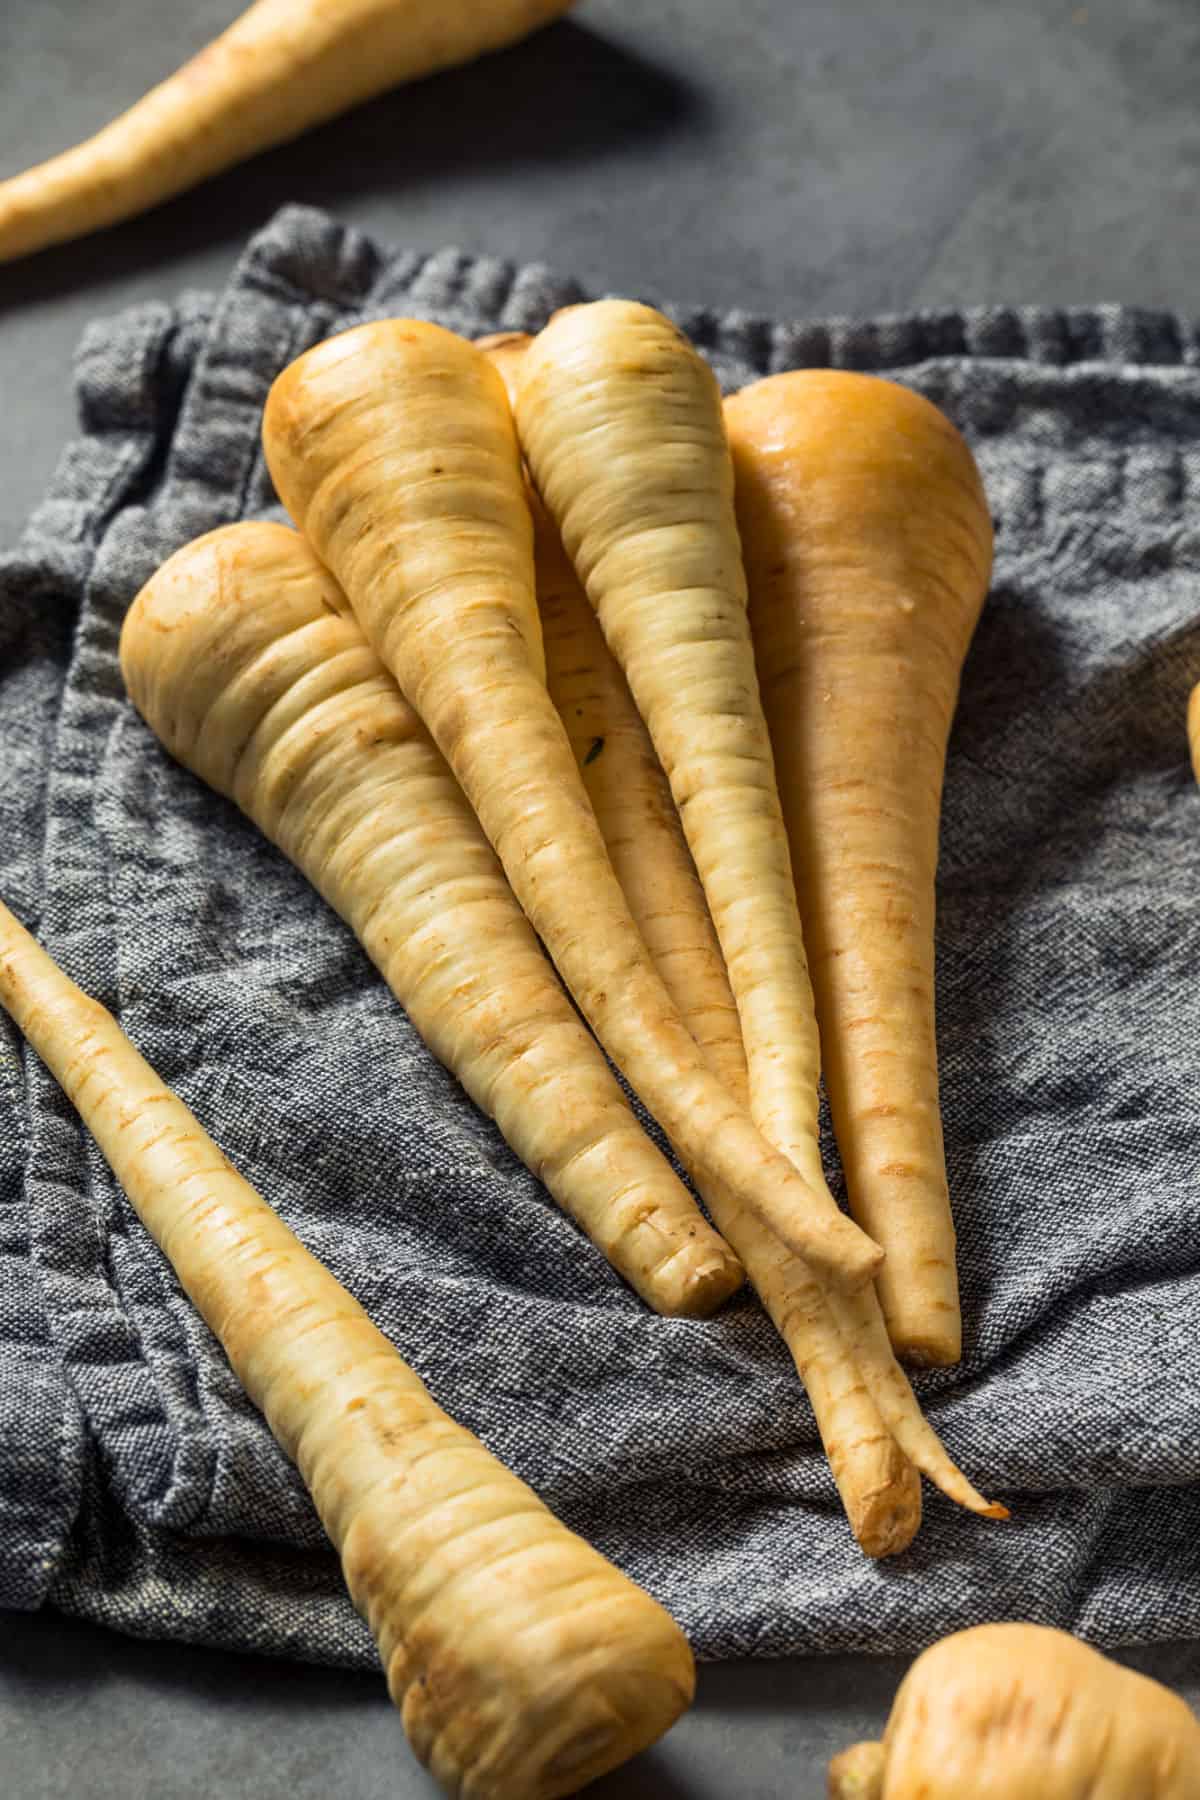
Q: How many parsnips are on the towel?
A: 6